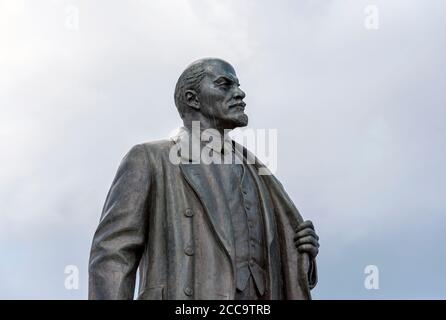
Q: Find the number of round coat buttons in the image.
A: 3